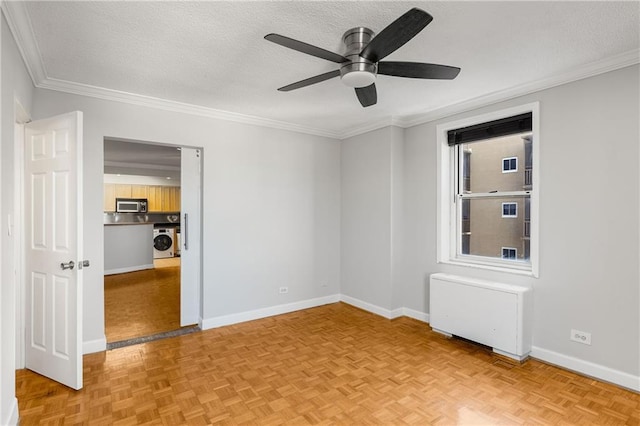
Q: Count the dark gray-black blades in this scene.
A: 5